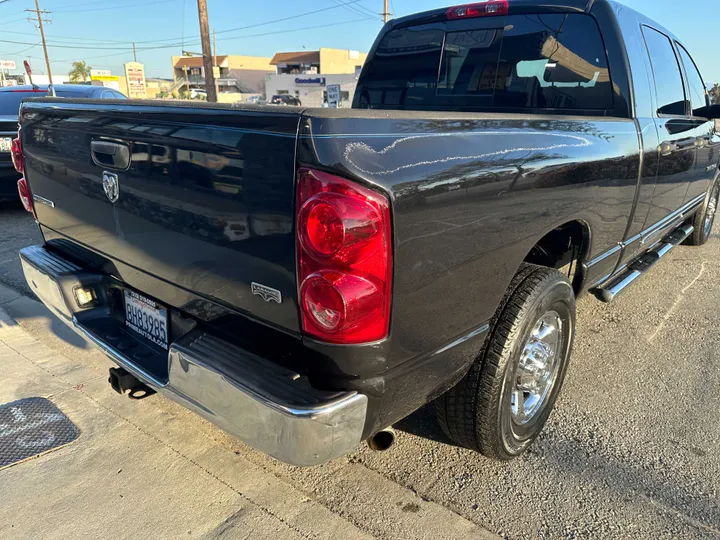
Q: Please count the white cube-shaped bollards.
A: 0